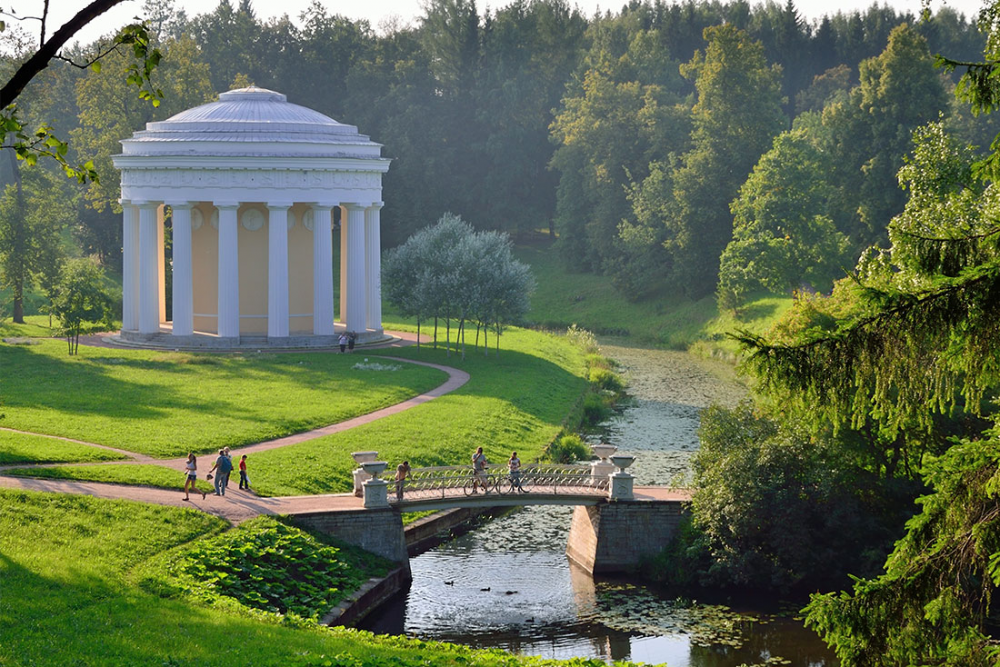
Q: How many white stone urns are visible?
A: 4